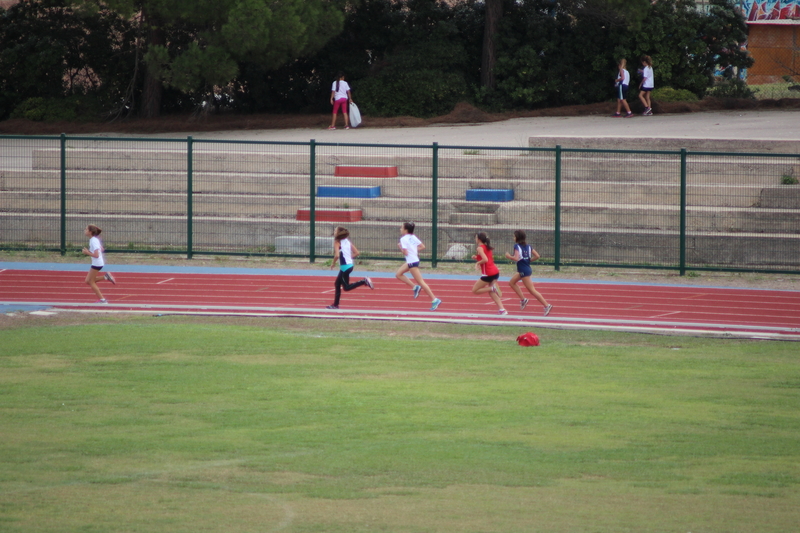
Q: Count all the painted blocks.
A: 4